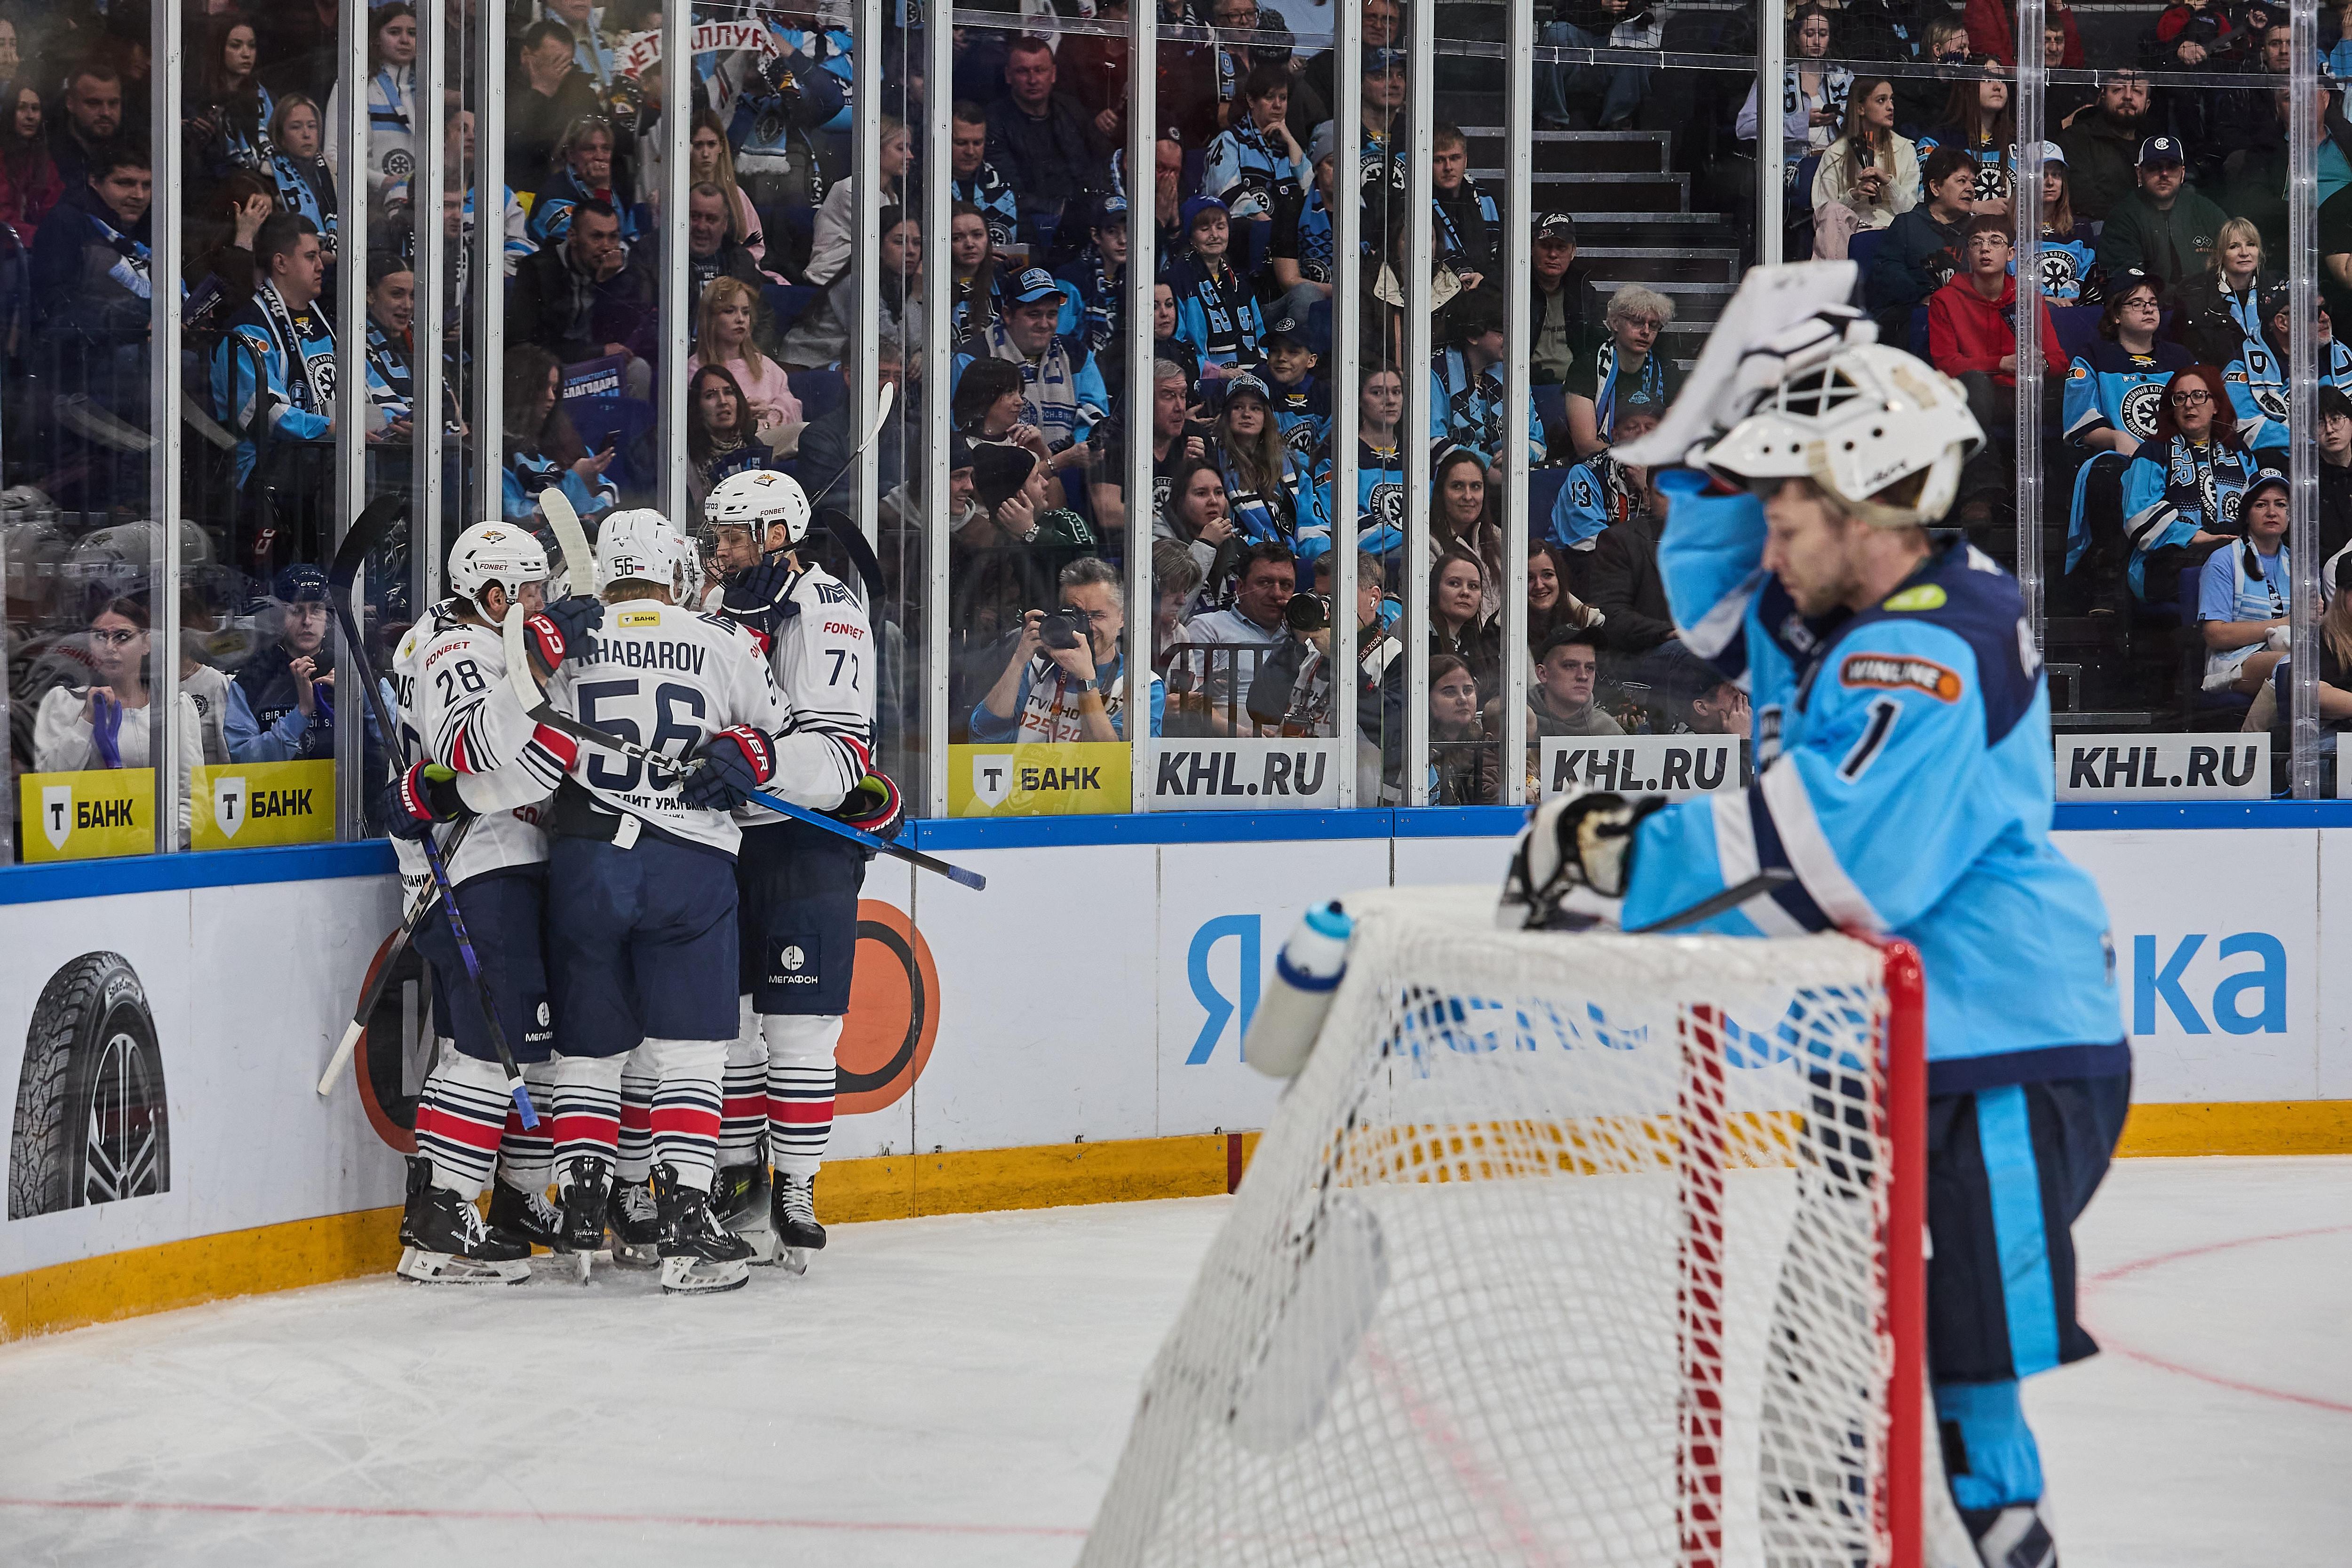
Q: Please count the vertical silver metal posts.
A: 12